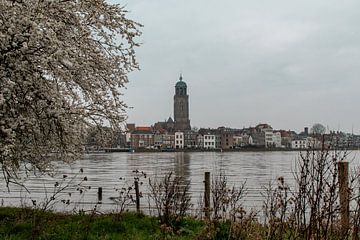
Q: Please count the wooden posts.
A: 4